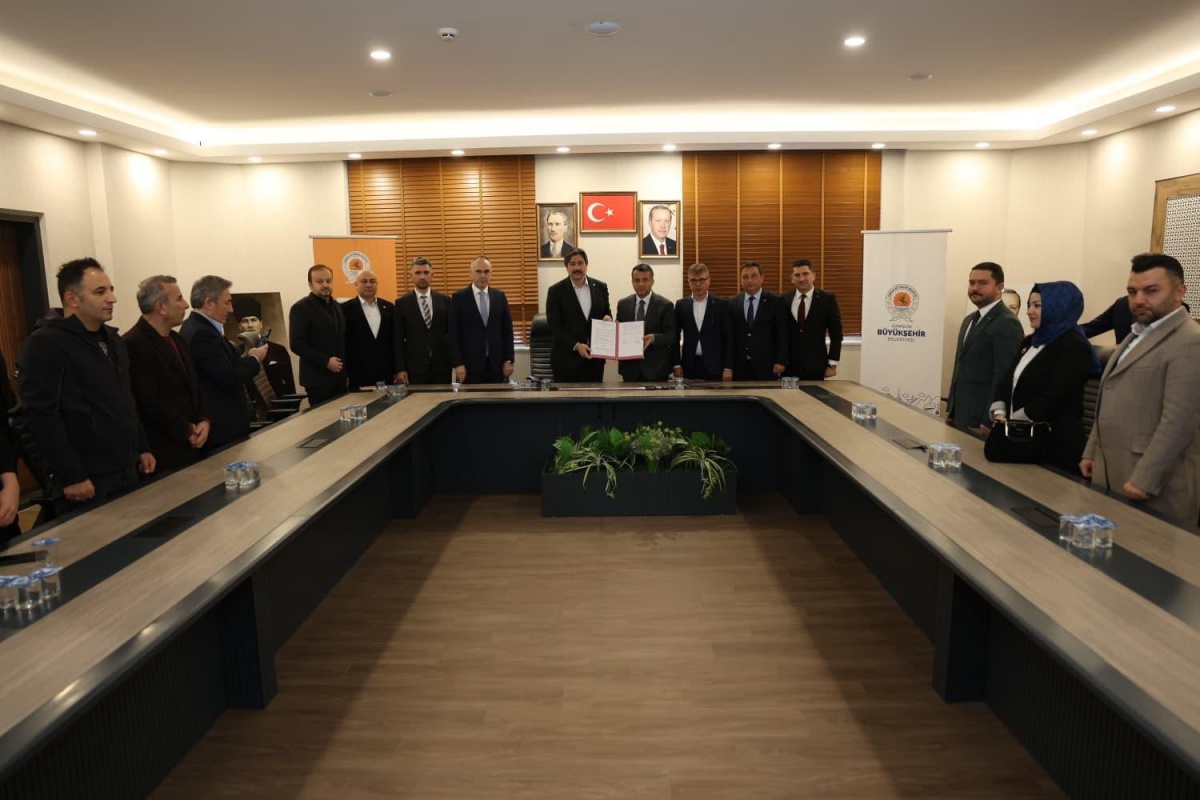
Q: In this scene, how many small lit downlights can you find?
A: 14